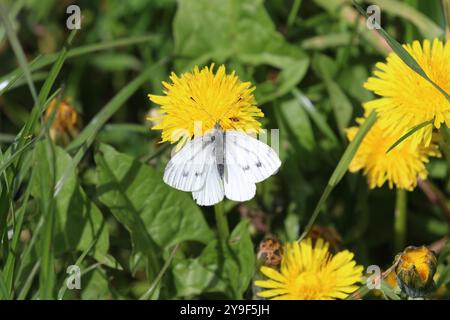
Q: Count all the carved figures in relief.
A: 0